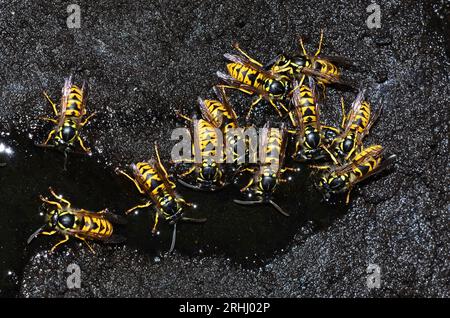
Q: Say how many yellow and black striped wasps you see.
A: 11